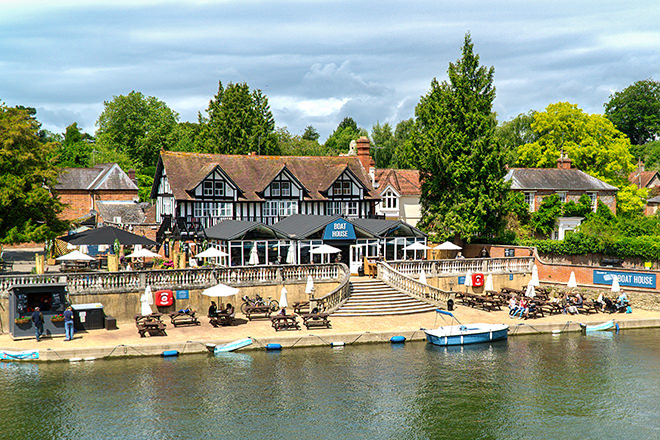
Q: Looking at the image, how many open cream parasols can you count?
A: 7